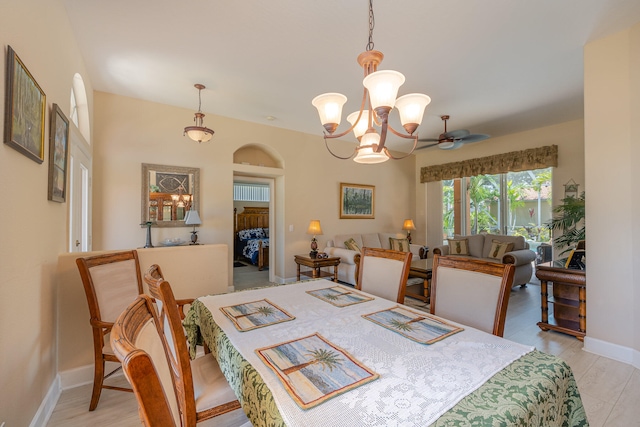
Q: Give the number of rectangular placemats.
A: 4